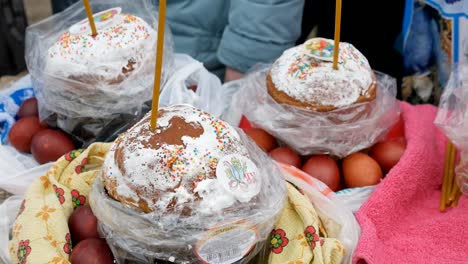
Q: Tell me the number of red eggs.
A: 10